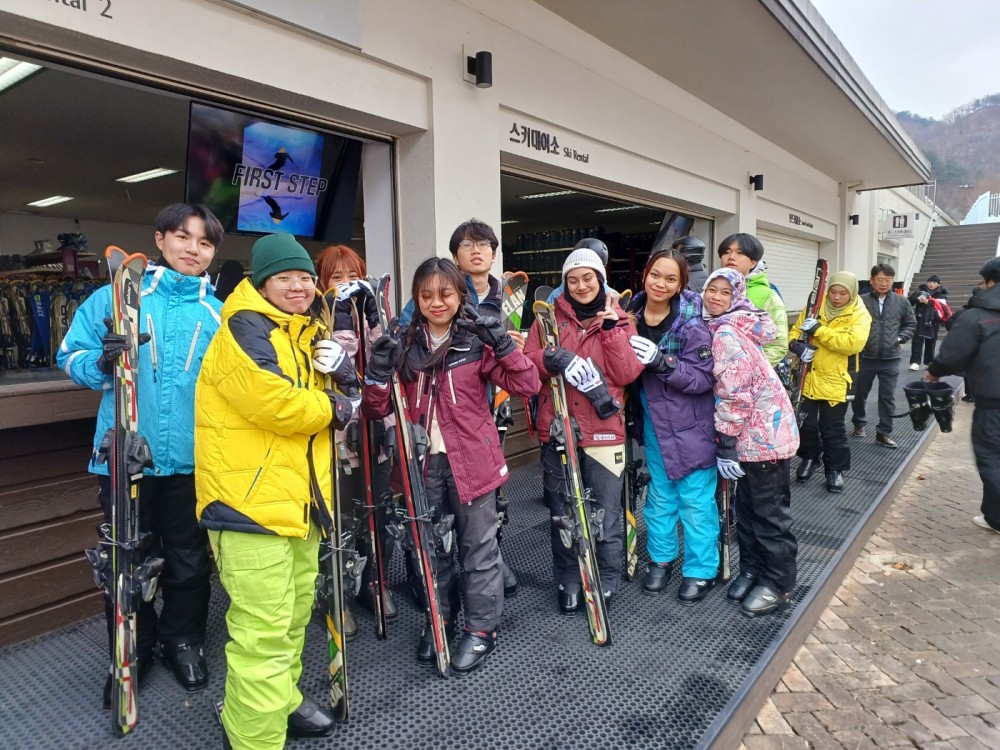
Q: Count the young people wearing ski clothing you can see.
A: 10